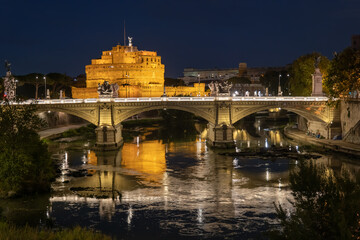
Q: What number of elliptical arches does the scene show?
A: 3